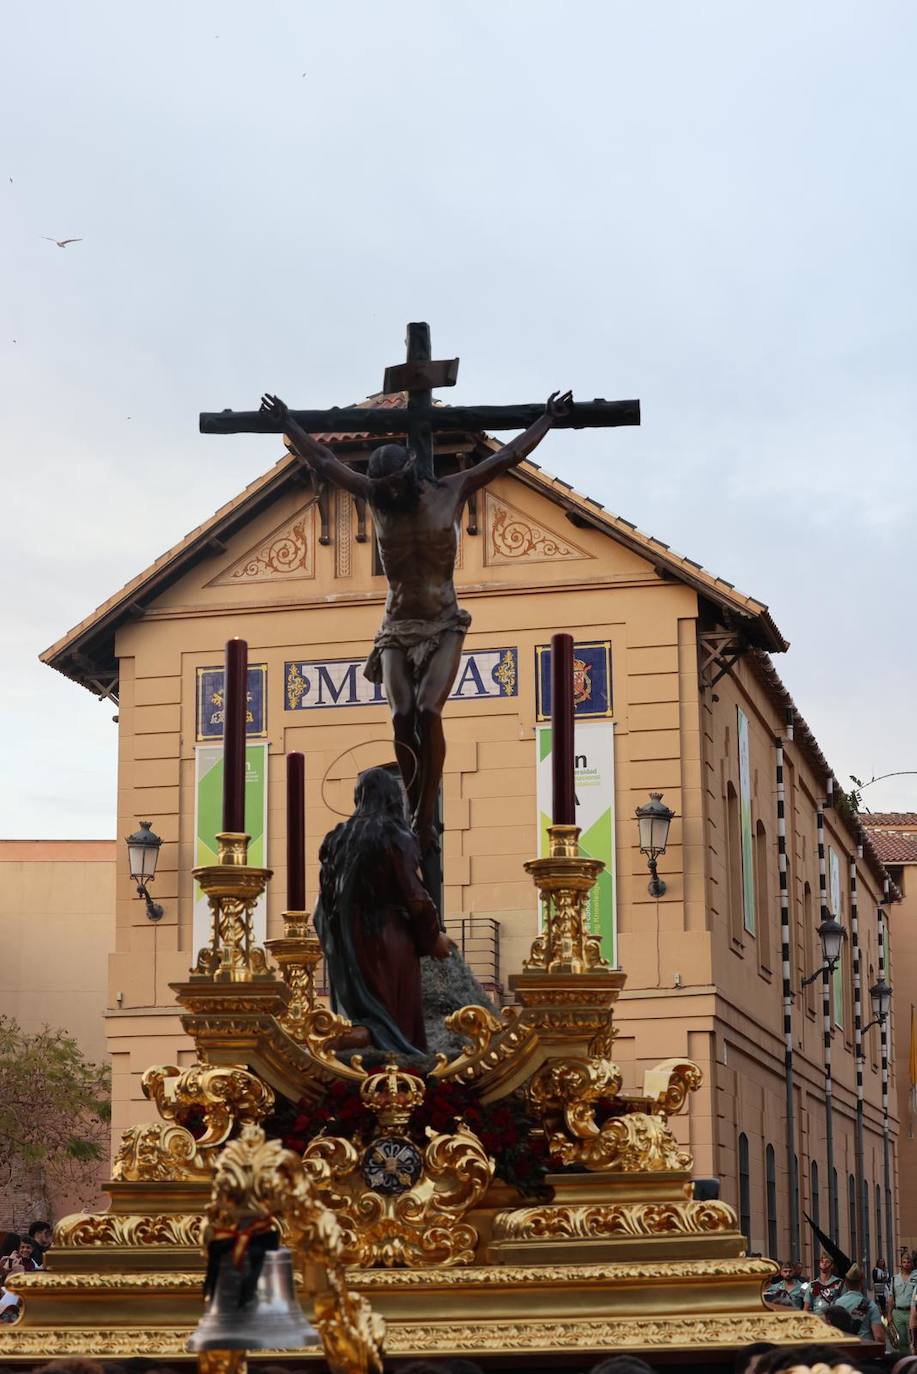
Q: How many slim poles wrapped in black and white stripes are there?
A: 4